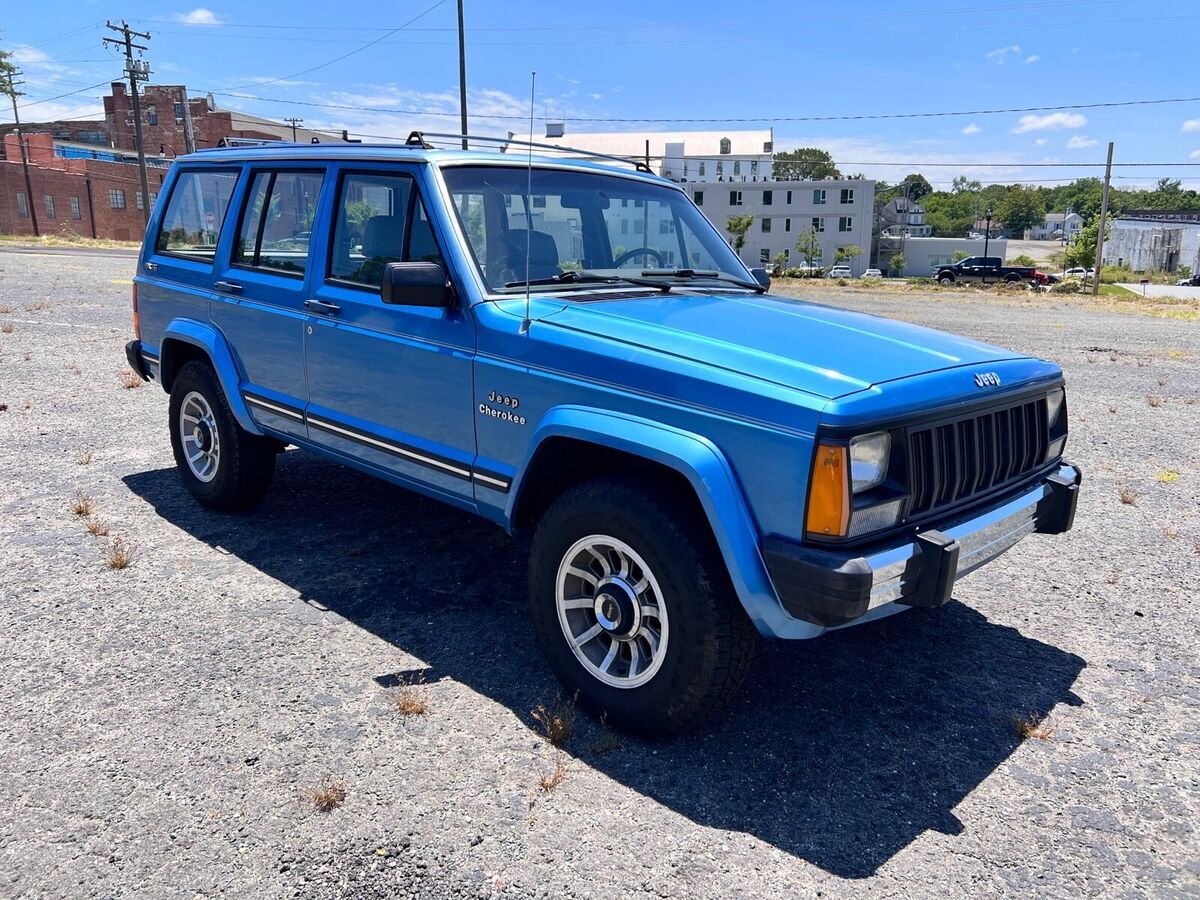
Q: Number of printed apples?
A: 0